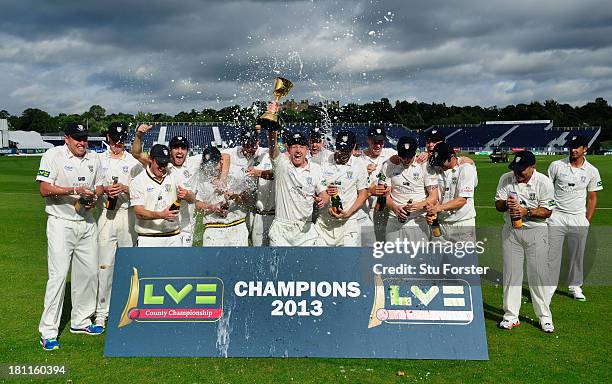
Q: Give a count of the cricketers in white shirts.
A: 15